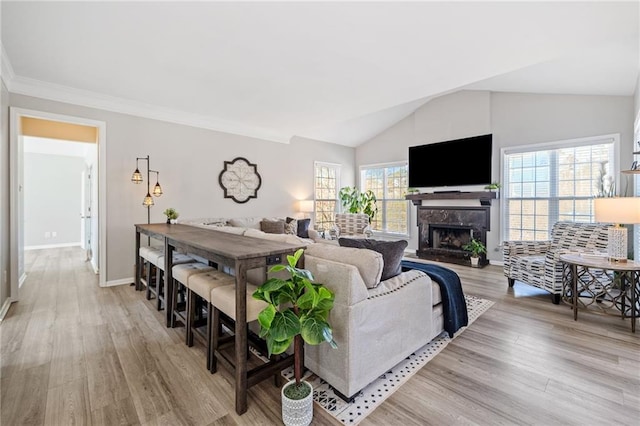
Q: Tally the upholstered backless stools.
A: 6